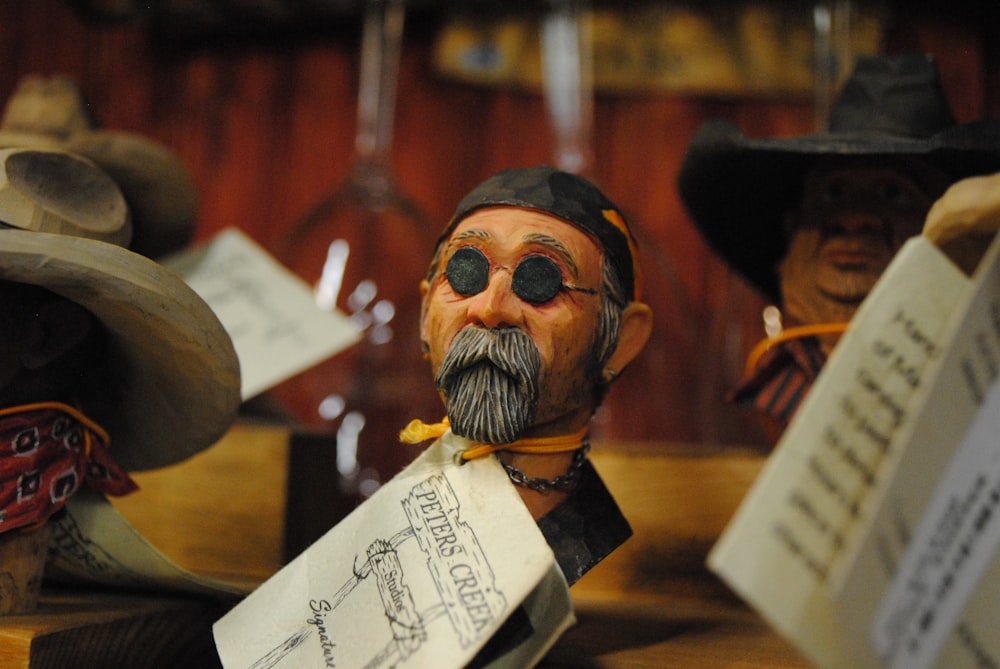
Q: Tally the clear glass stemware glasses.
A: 3